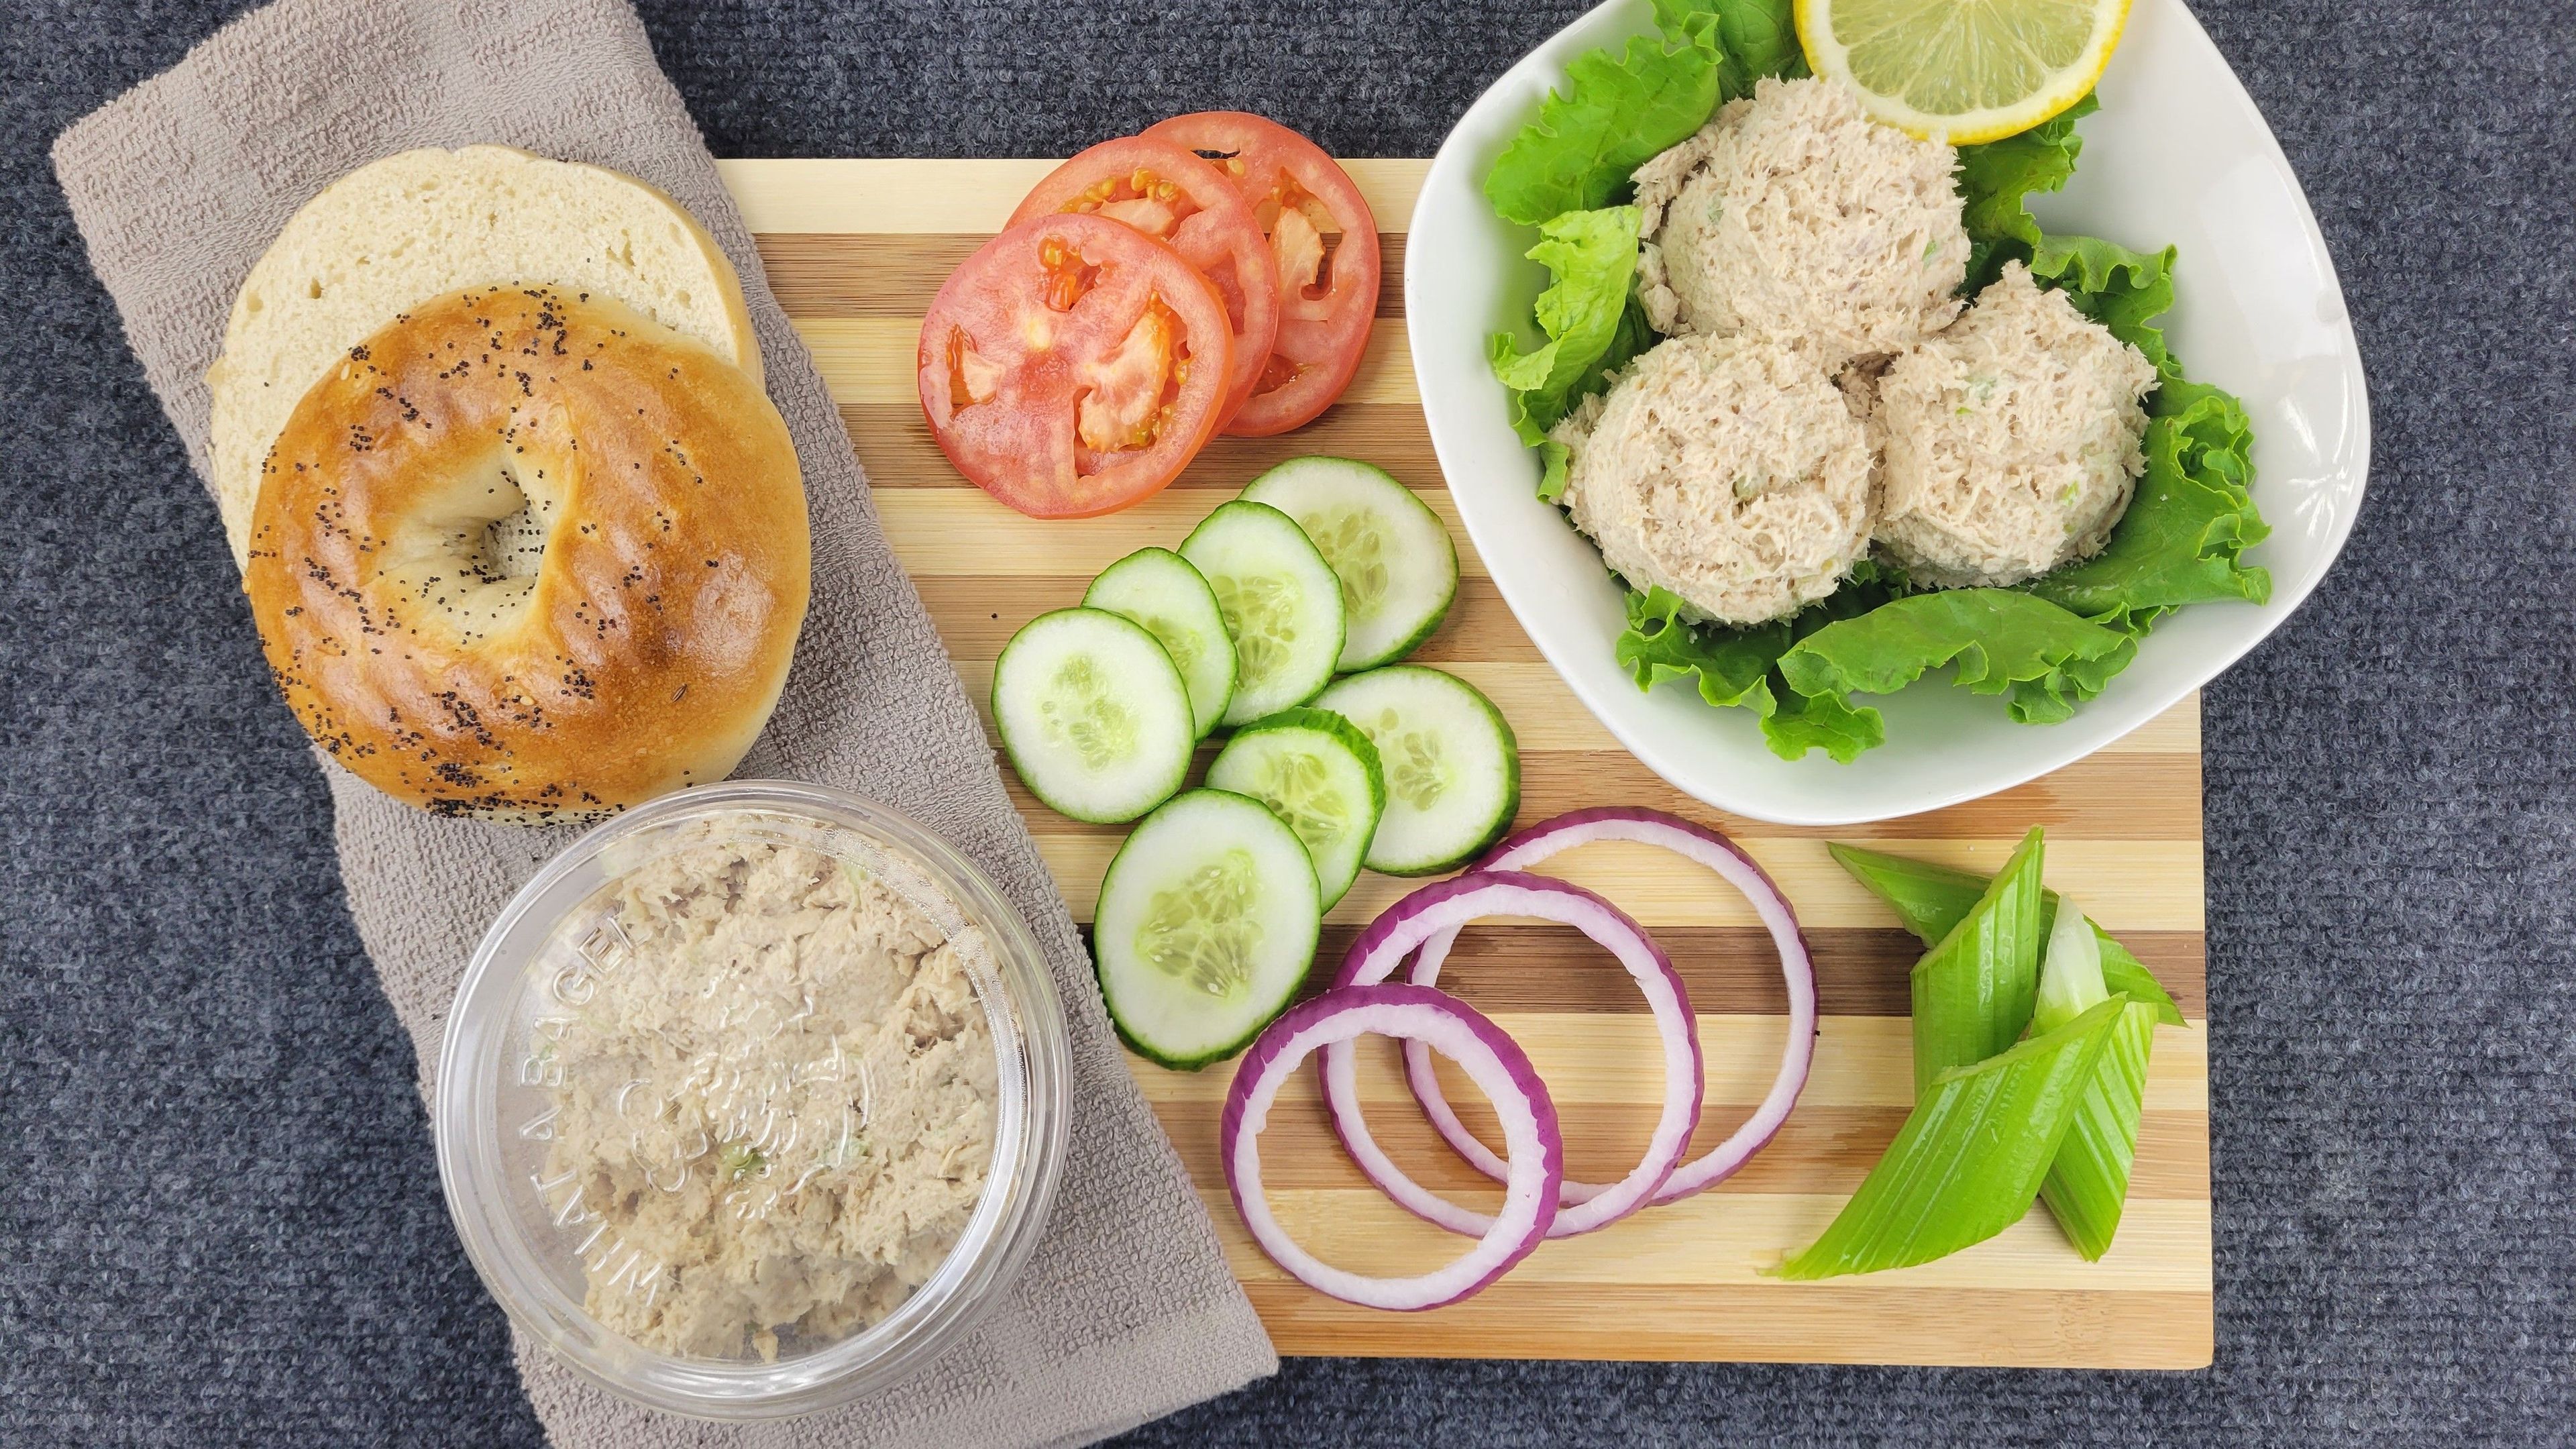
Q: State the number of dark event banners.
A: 0